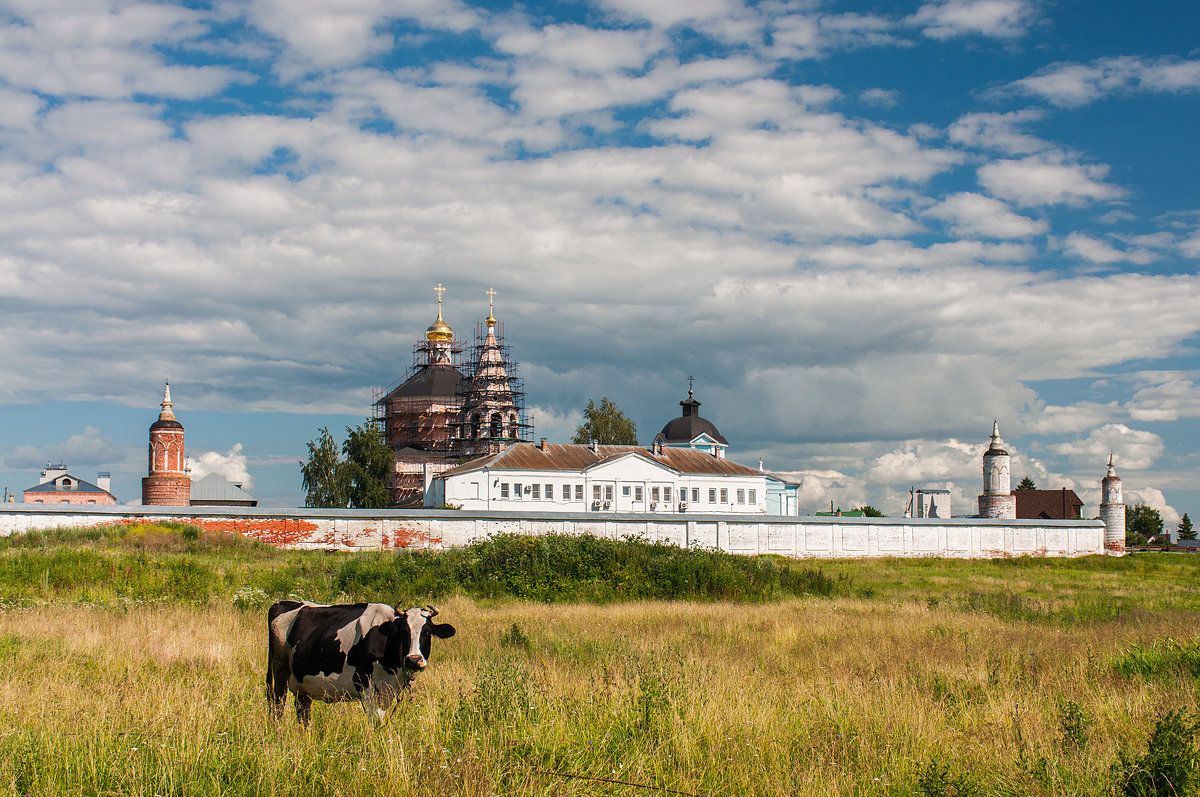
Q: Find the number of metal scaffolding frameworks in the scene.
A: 2